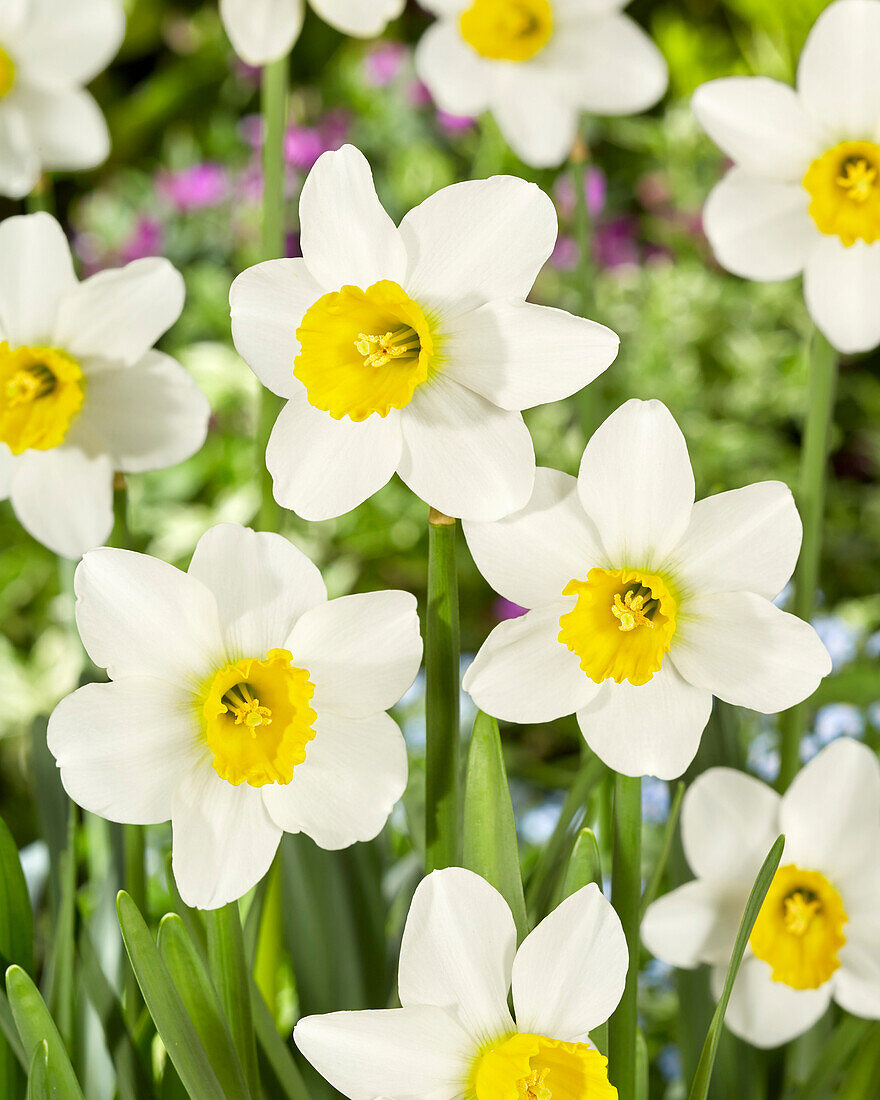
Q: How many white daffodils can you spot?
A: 10